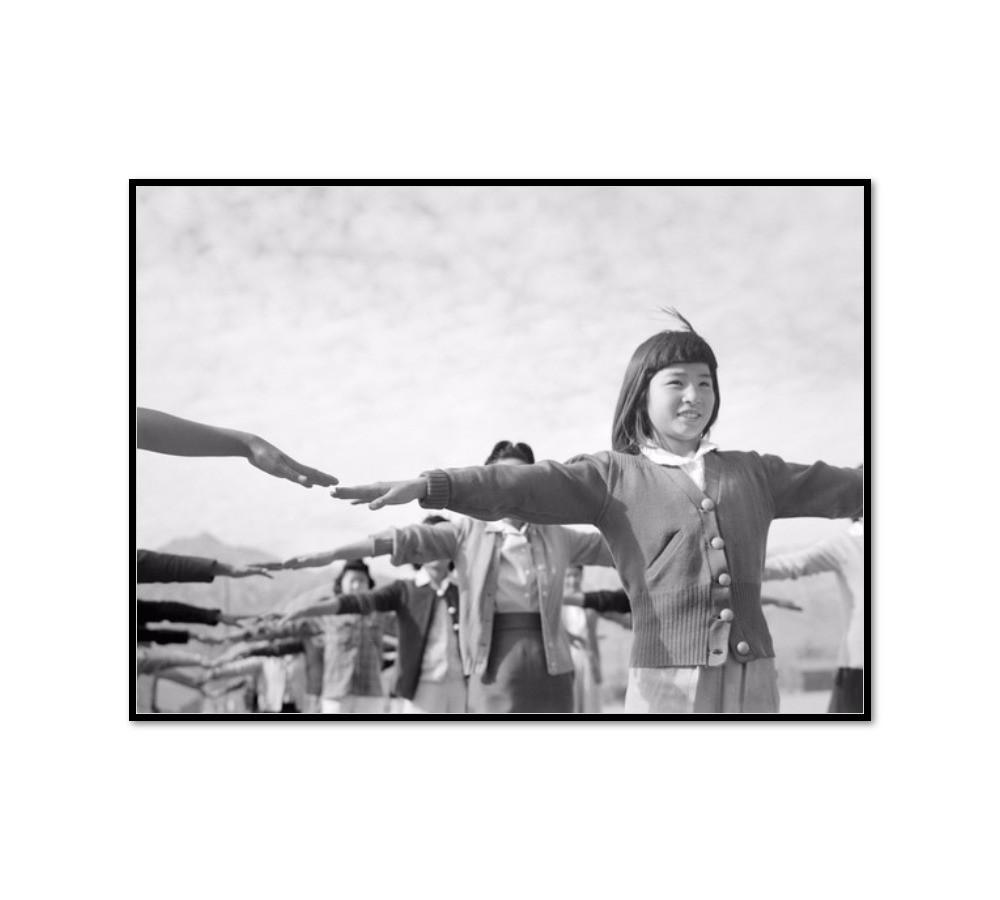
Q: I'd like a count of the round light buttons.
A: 5